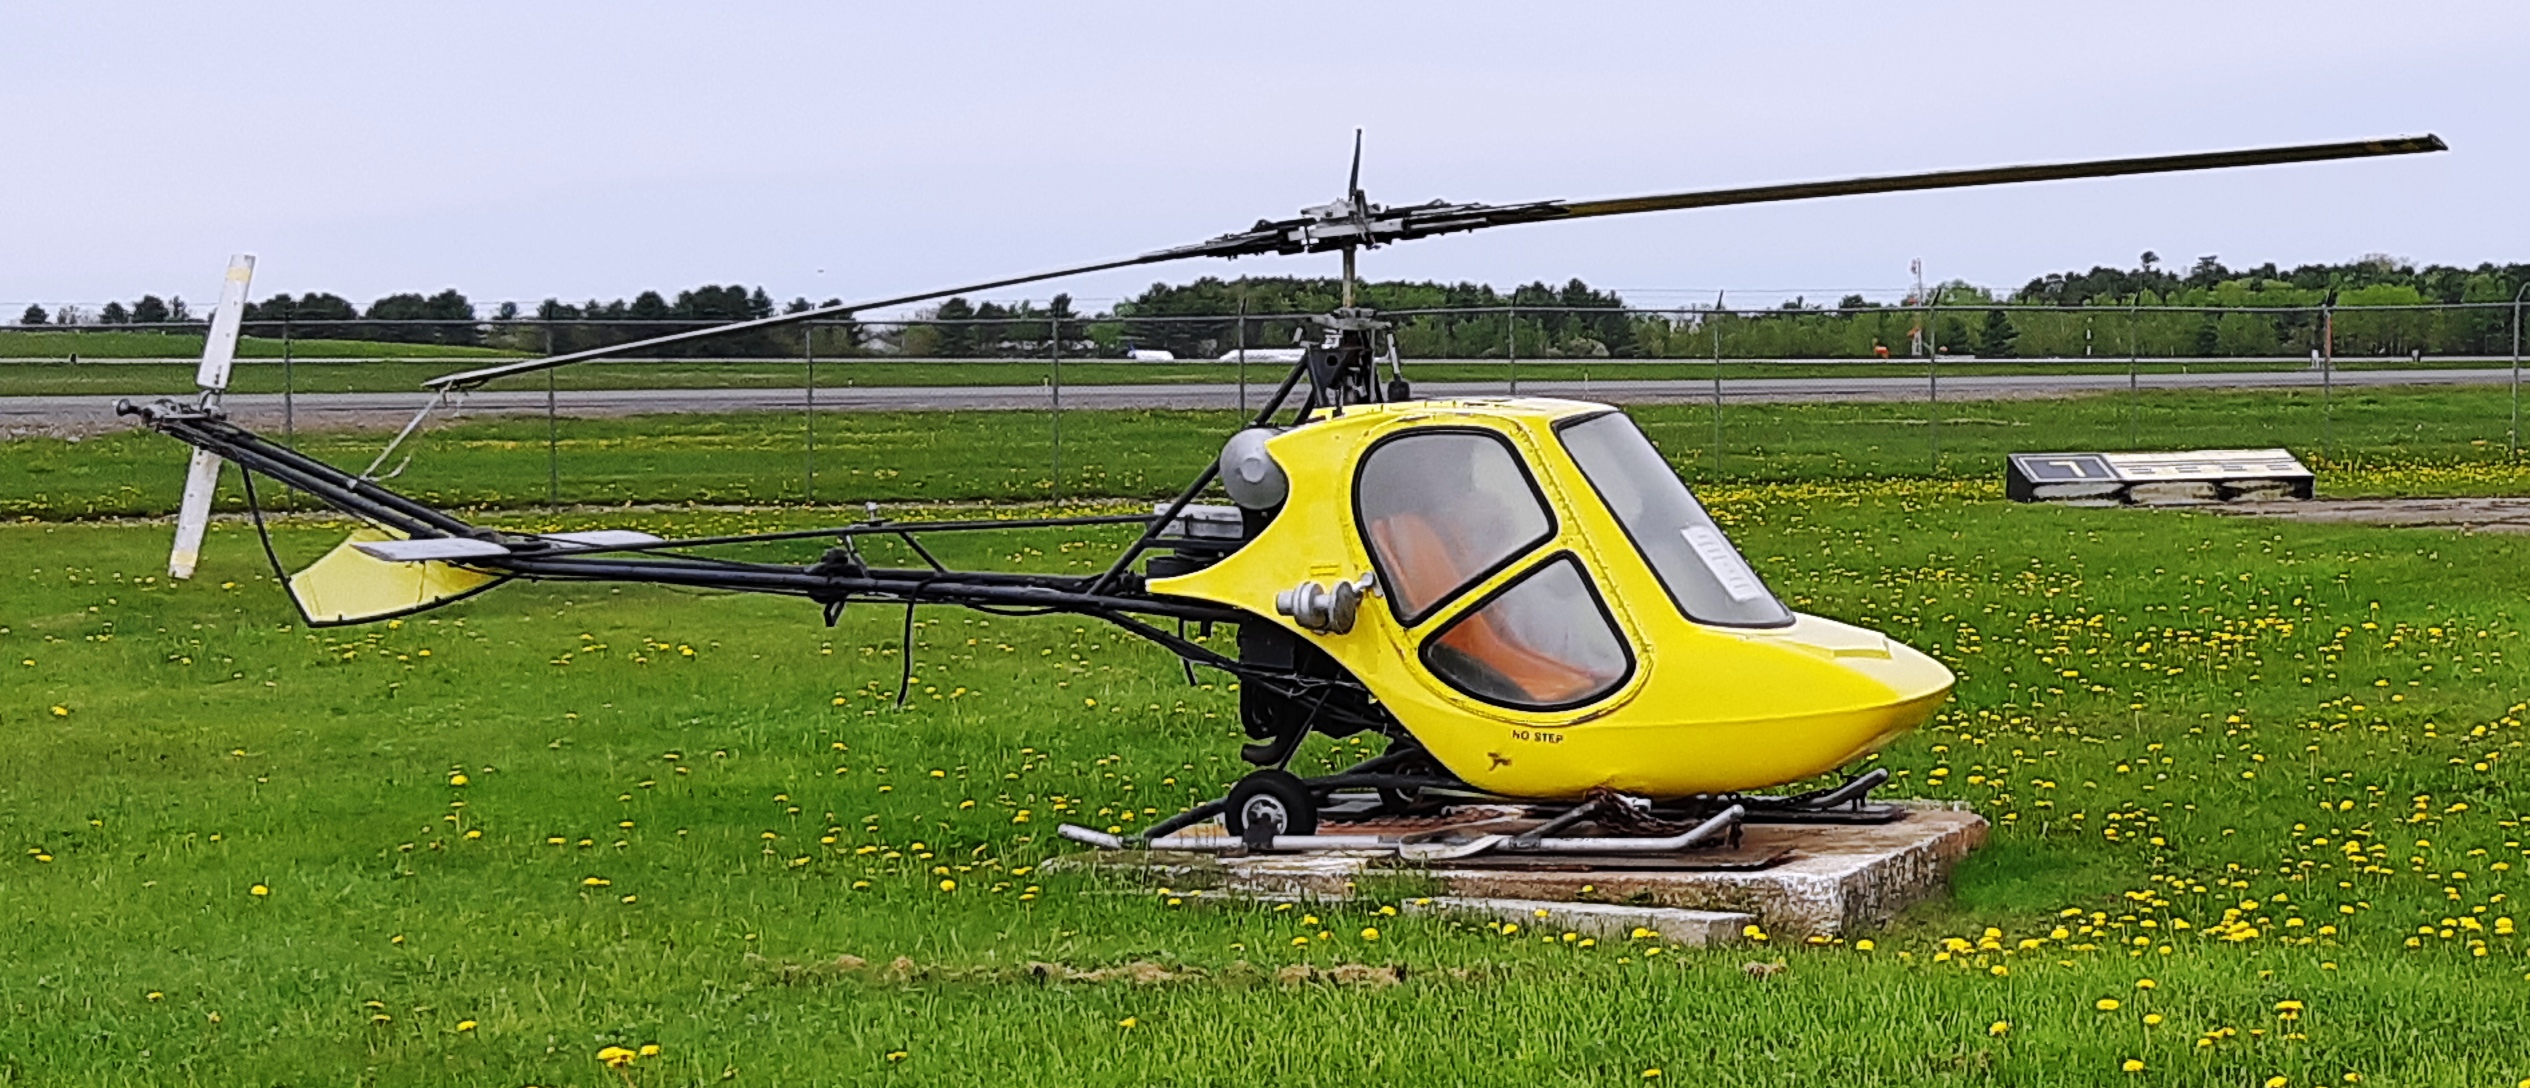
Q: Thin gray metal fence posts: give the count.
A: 11